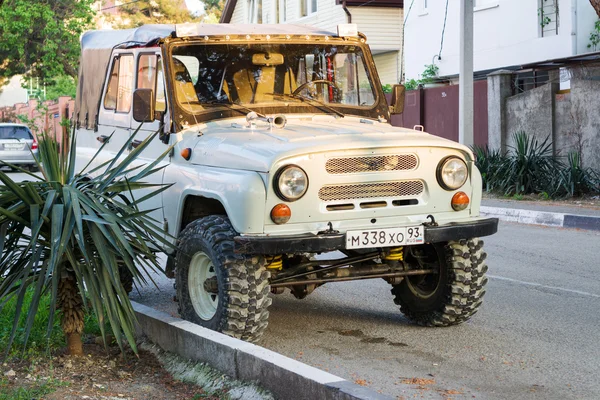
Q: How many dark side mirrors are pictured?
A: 2